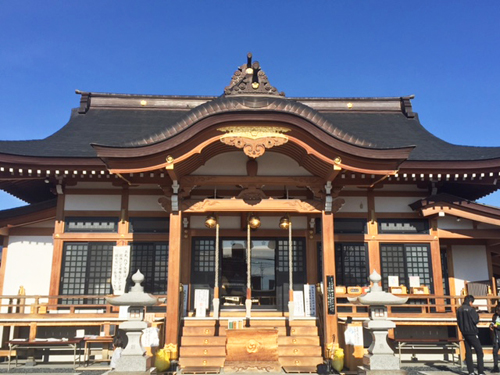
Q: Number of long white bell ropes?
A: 3